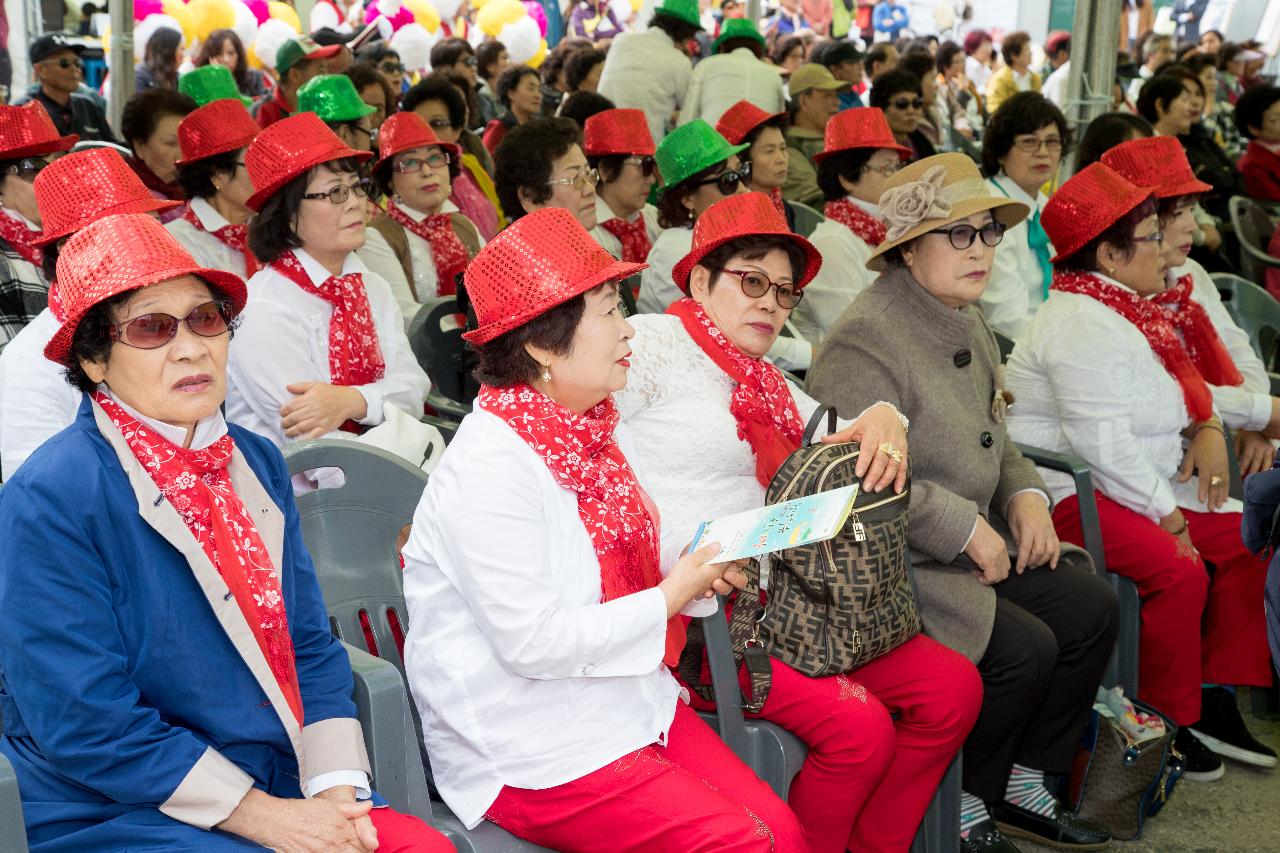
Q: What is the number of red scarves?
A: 13